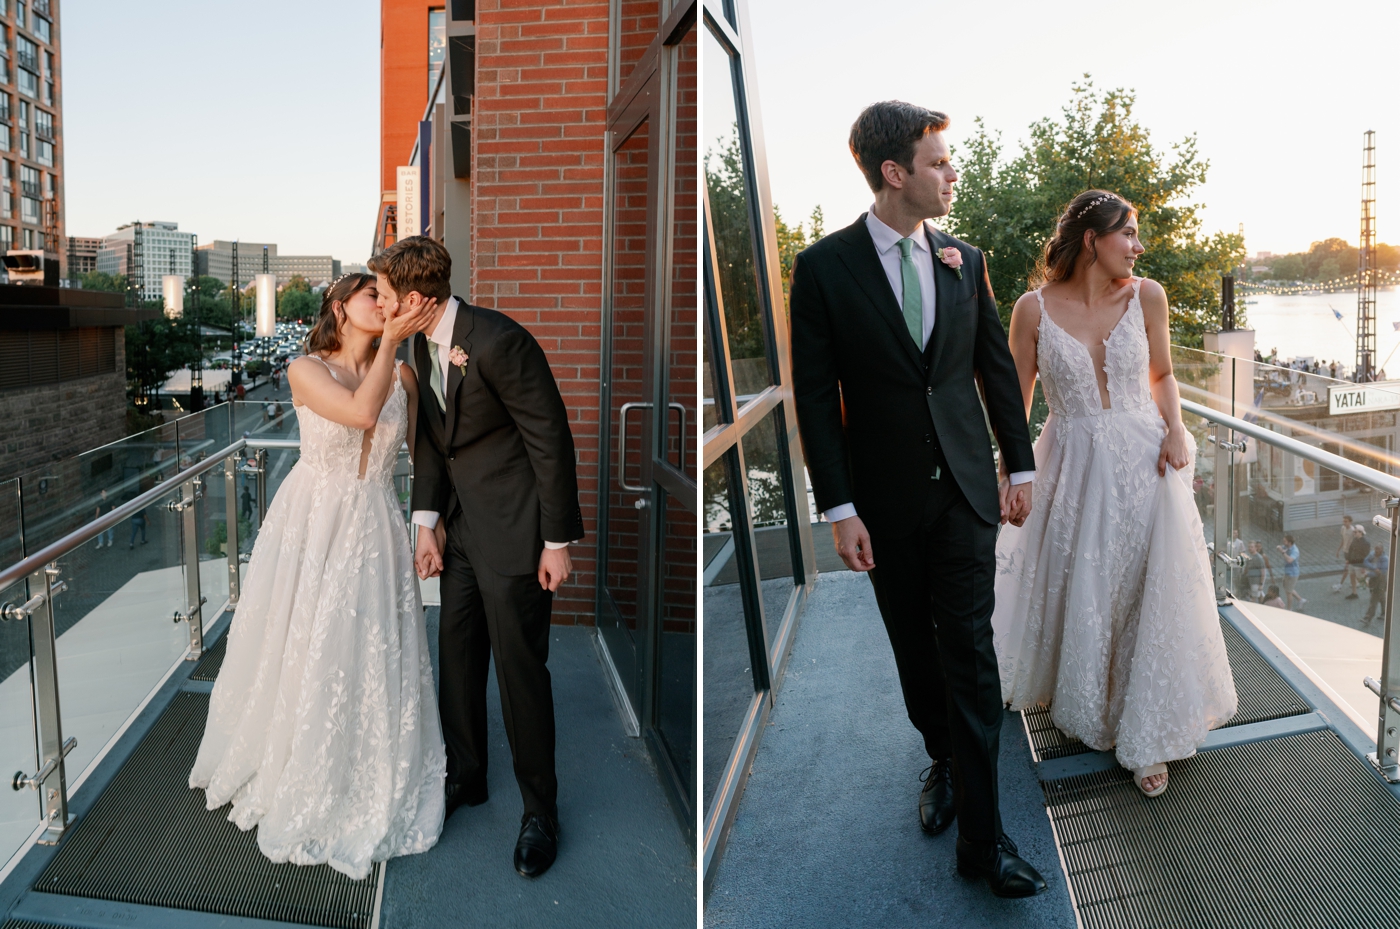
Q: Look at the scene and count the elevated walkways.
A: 2